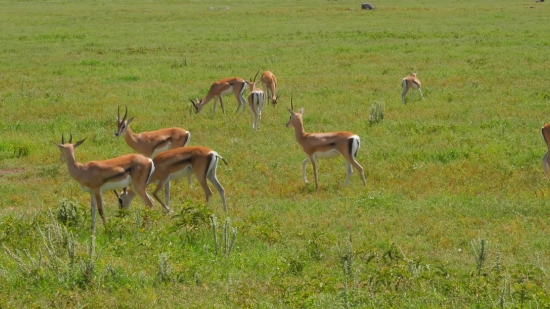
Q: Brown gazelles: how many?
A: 9